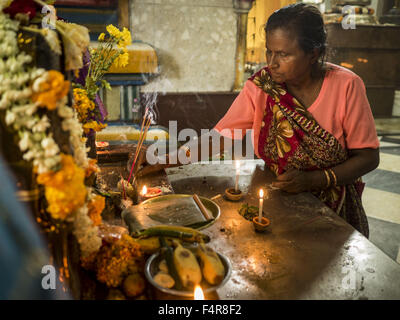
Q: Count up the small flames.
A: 4